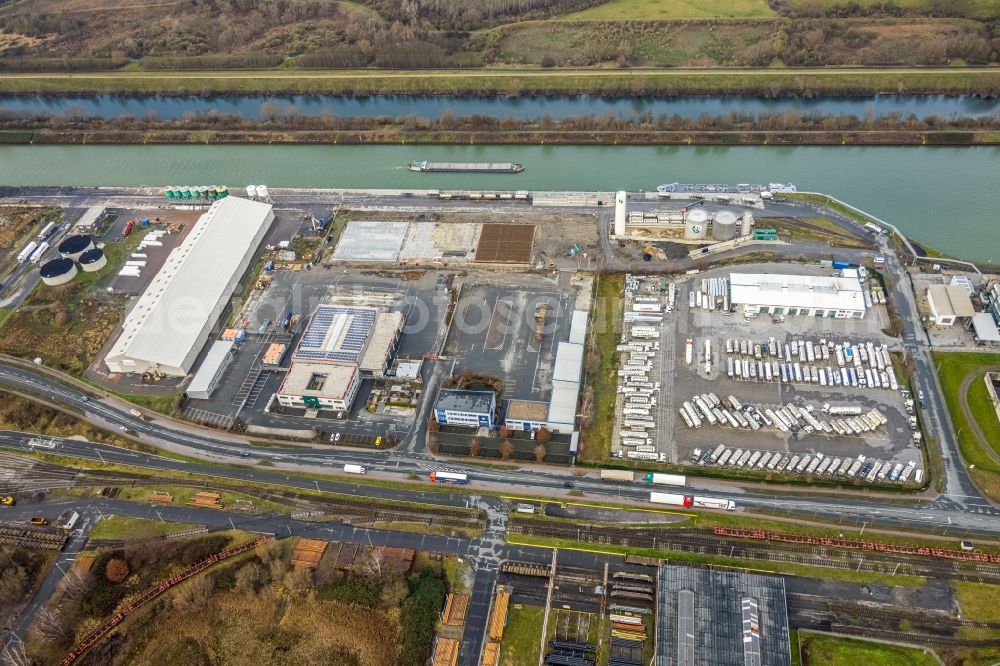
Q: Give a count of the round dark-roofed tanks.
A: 3